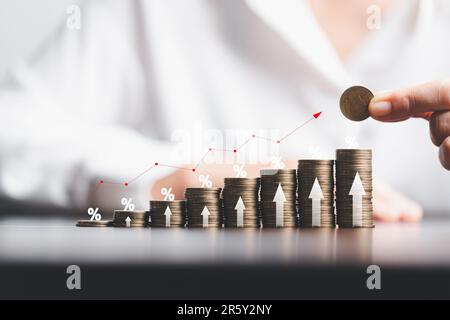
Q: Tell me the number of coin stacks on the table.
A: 8